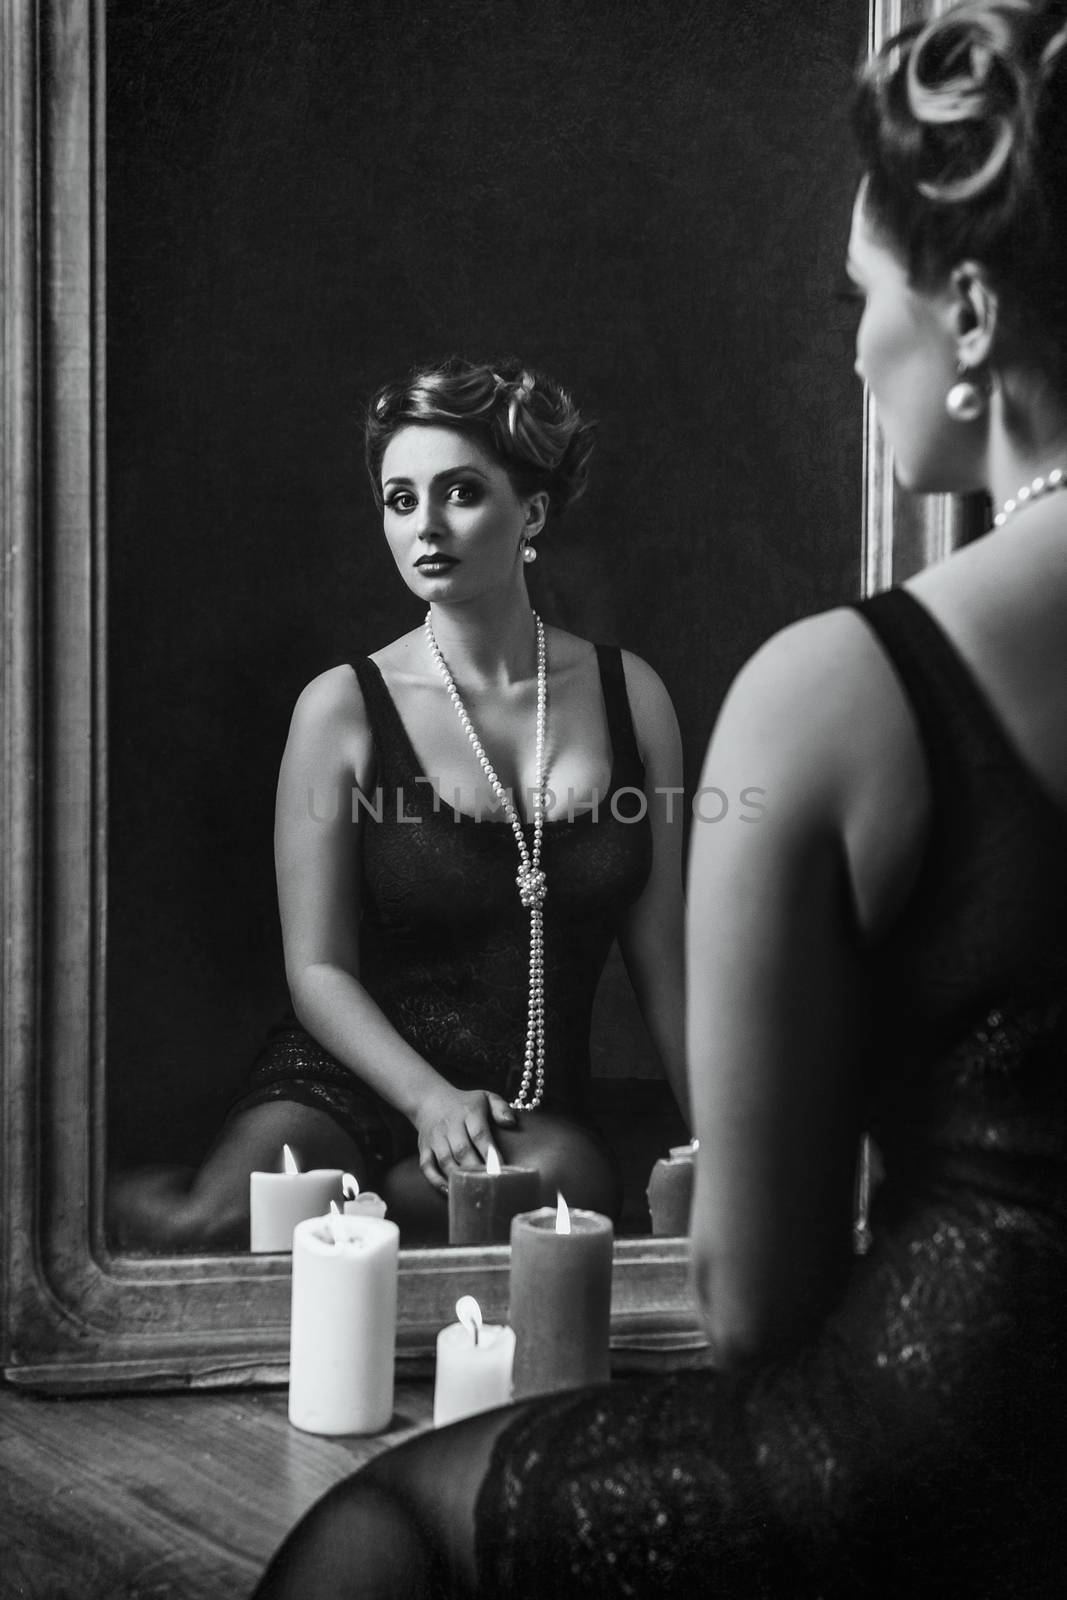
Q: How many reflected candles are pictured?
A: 4